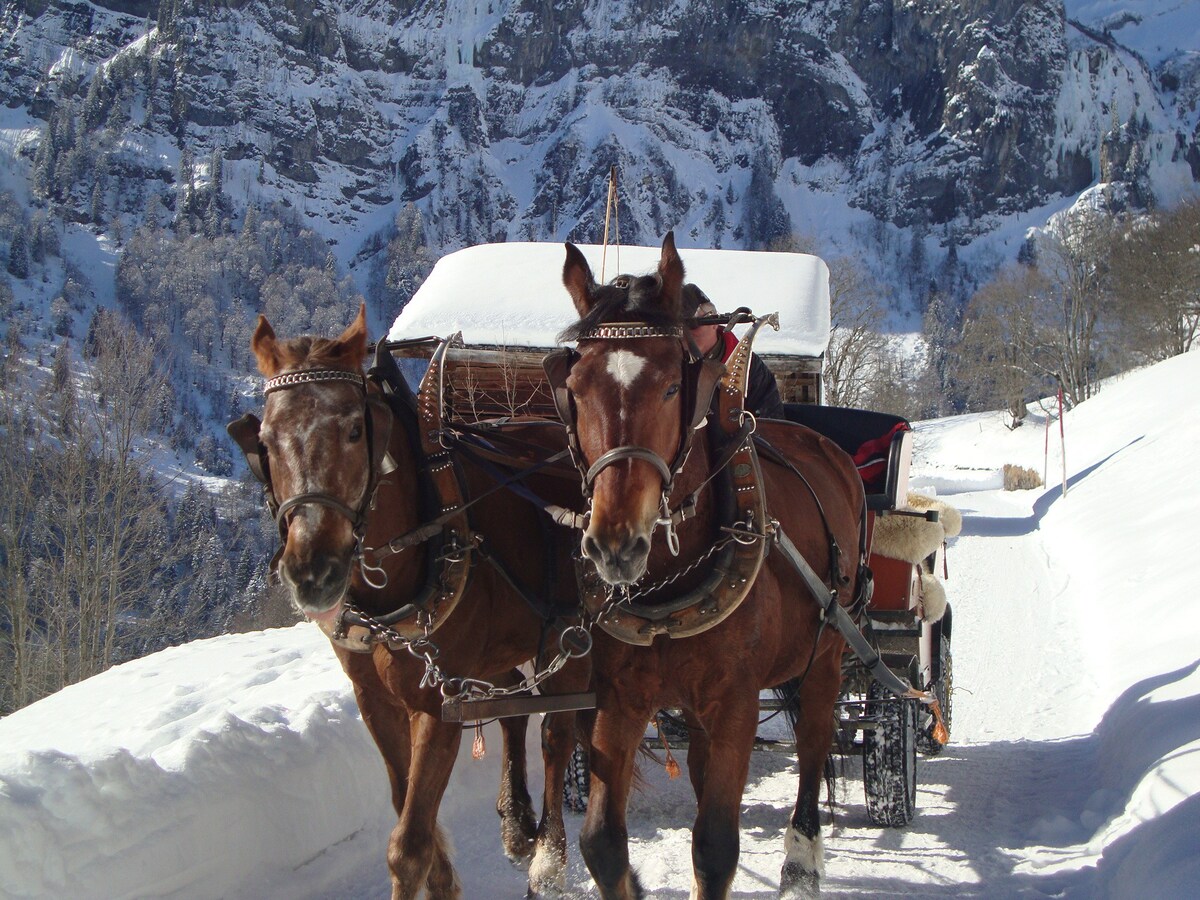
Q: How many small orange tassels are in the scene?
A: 3